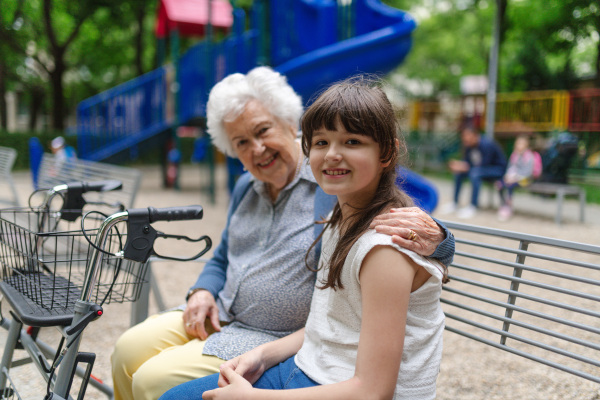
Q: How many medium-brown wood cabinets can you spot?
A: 0